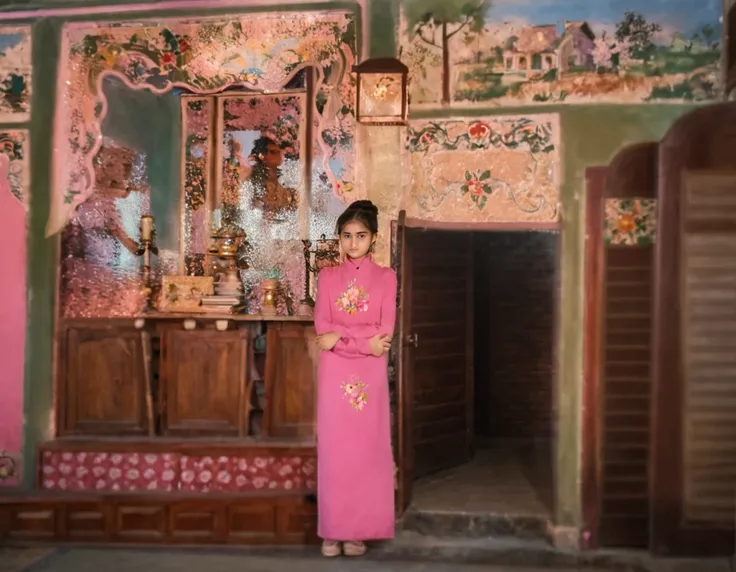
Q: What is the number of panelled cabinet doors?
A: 3